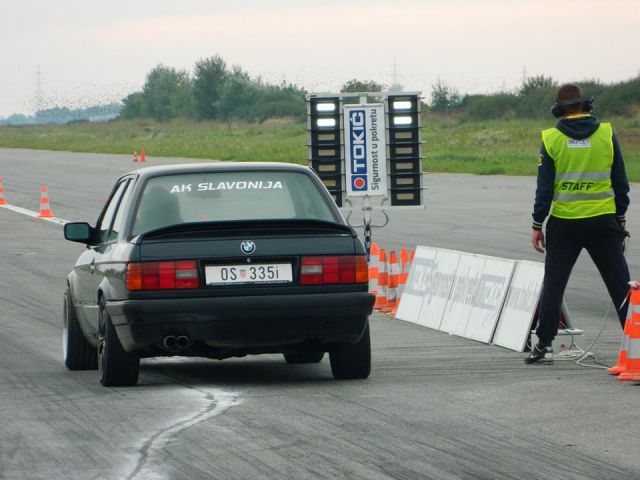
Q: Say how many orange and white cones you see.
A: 11